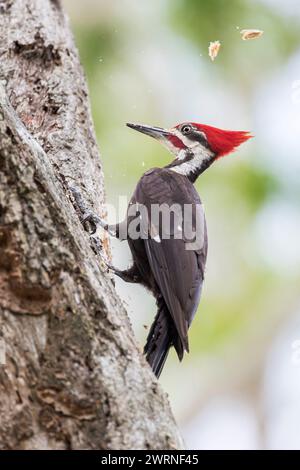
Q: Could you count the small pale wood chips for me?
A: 2